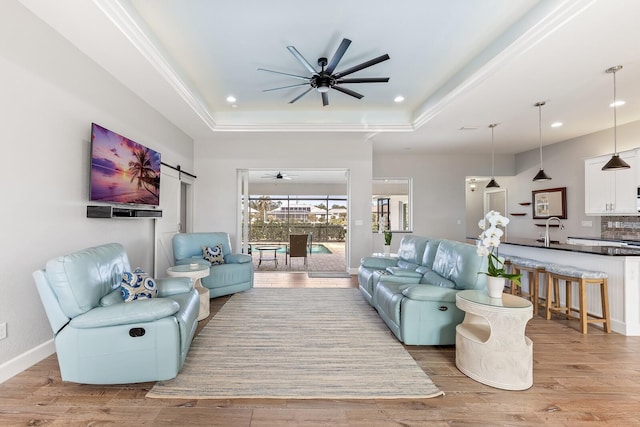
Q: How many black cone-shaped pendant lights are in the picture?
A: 3